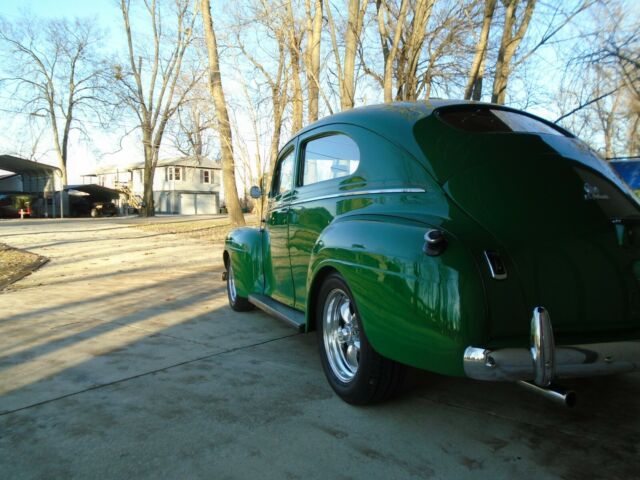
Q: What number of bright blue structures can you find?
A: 1